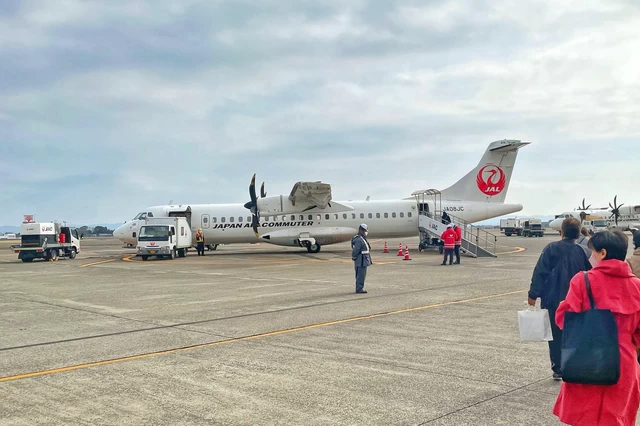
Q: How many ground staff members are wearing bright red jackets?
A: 2